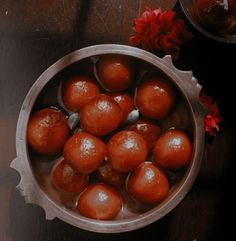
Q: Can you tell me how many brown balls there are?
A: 14